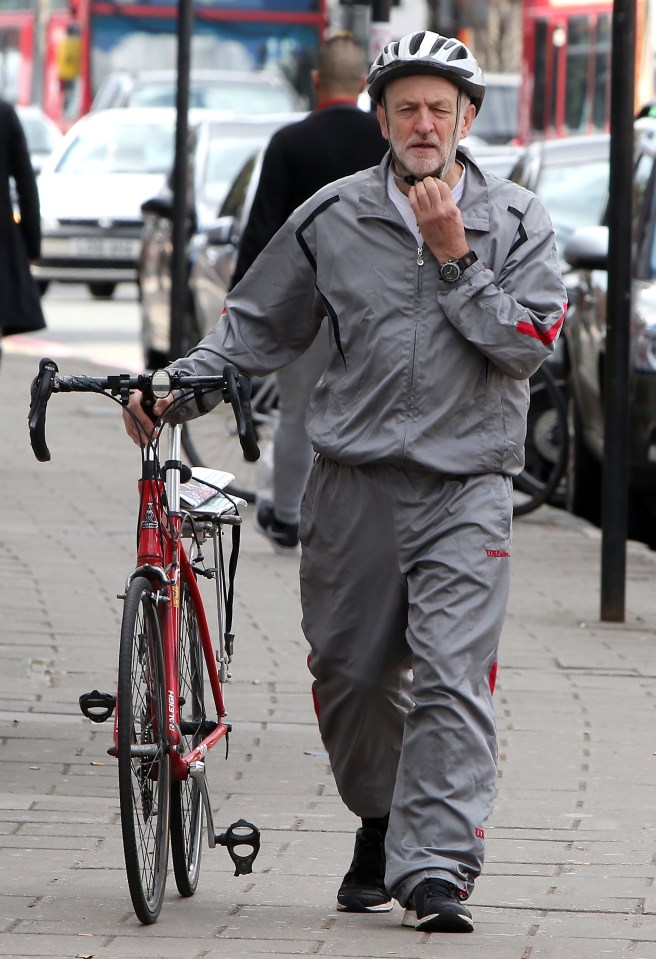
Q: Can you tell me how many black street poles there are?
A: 2